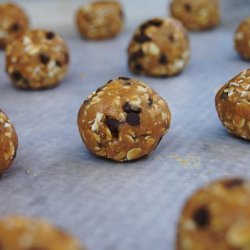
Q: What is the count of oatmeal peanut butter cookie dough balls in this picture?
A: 11